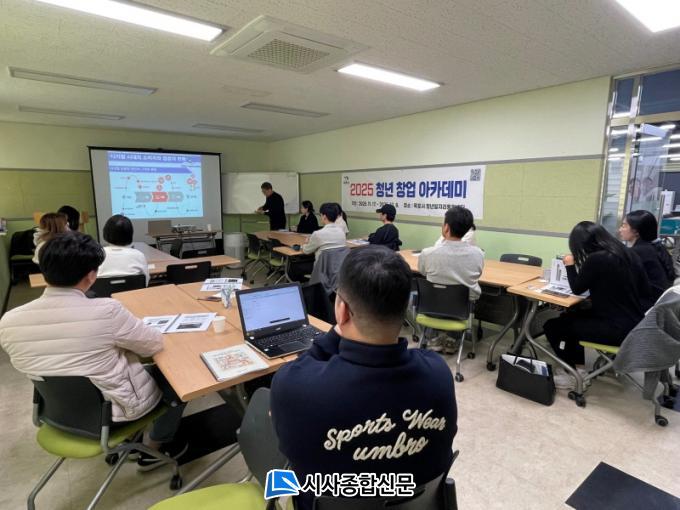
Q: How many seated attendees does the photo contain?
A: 13